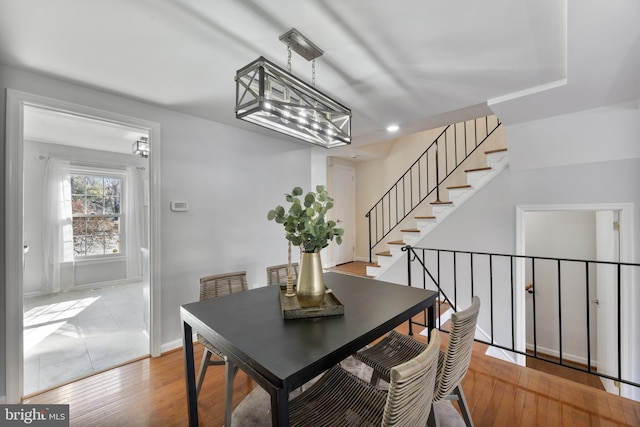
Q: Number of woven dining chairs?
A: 4